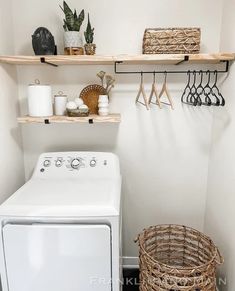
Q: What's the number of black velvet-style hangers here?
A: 5